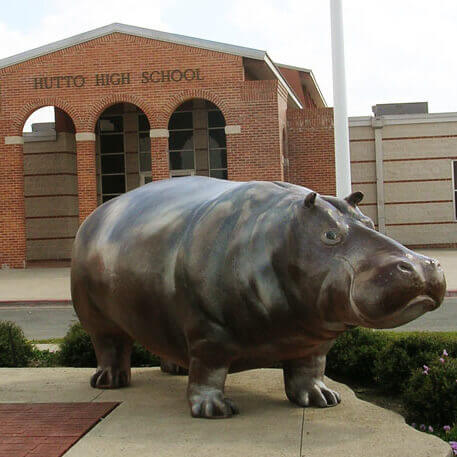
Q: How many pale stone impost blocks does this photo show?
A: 4